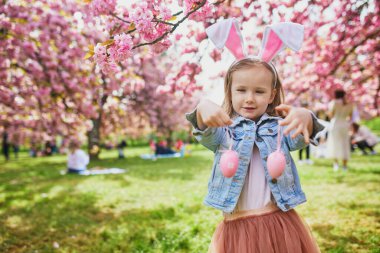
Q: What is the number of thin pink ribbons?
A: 2